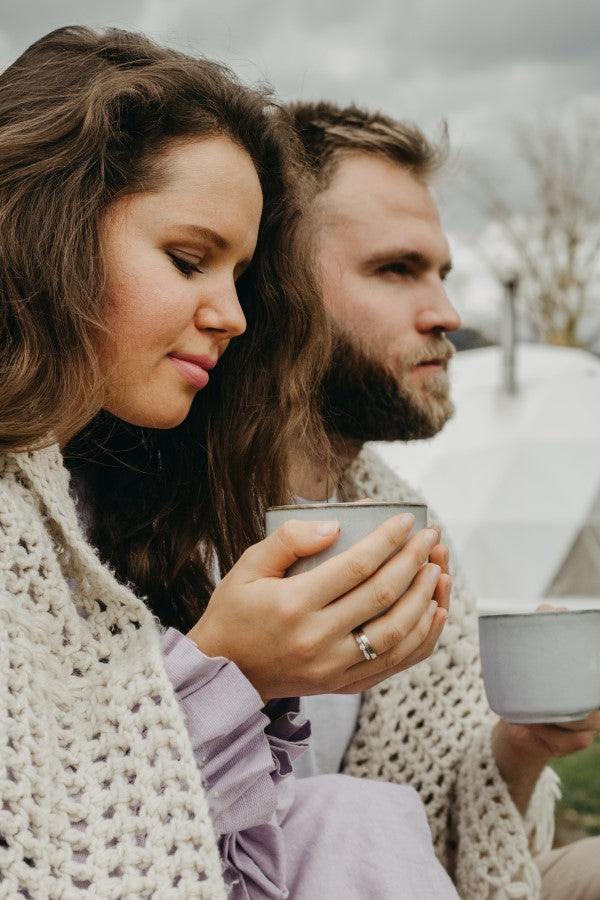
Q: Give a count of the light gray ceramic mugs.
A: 2